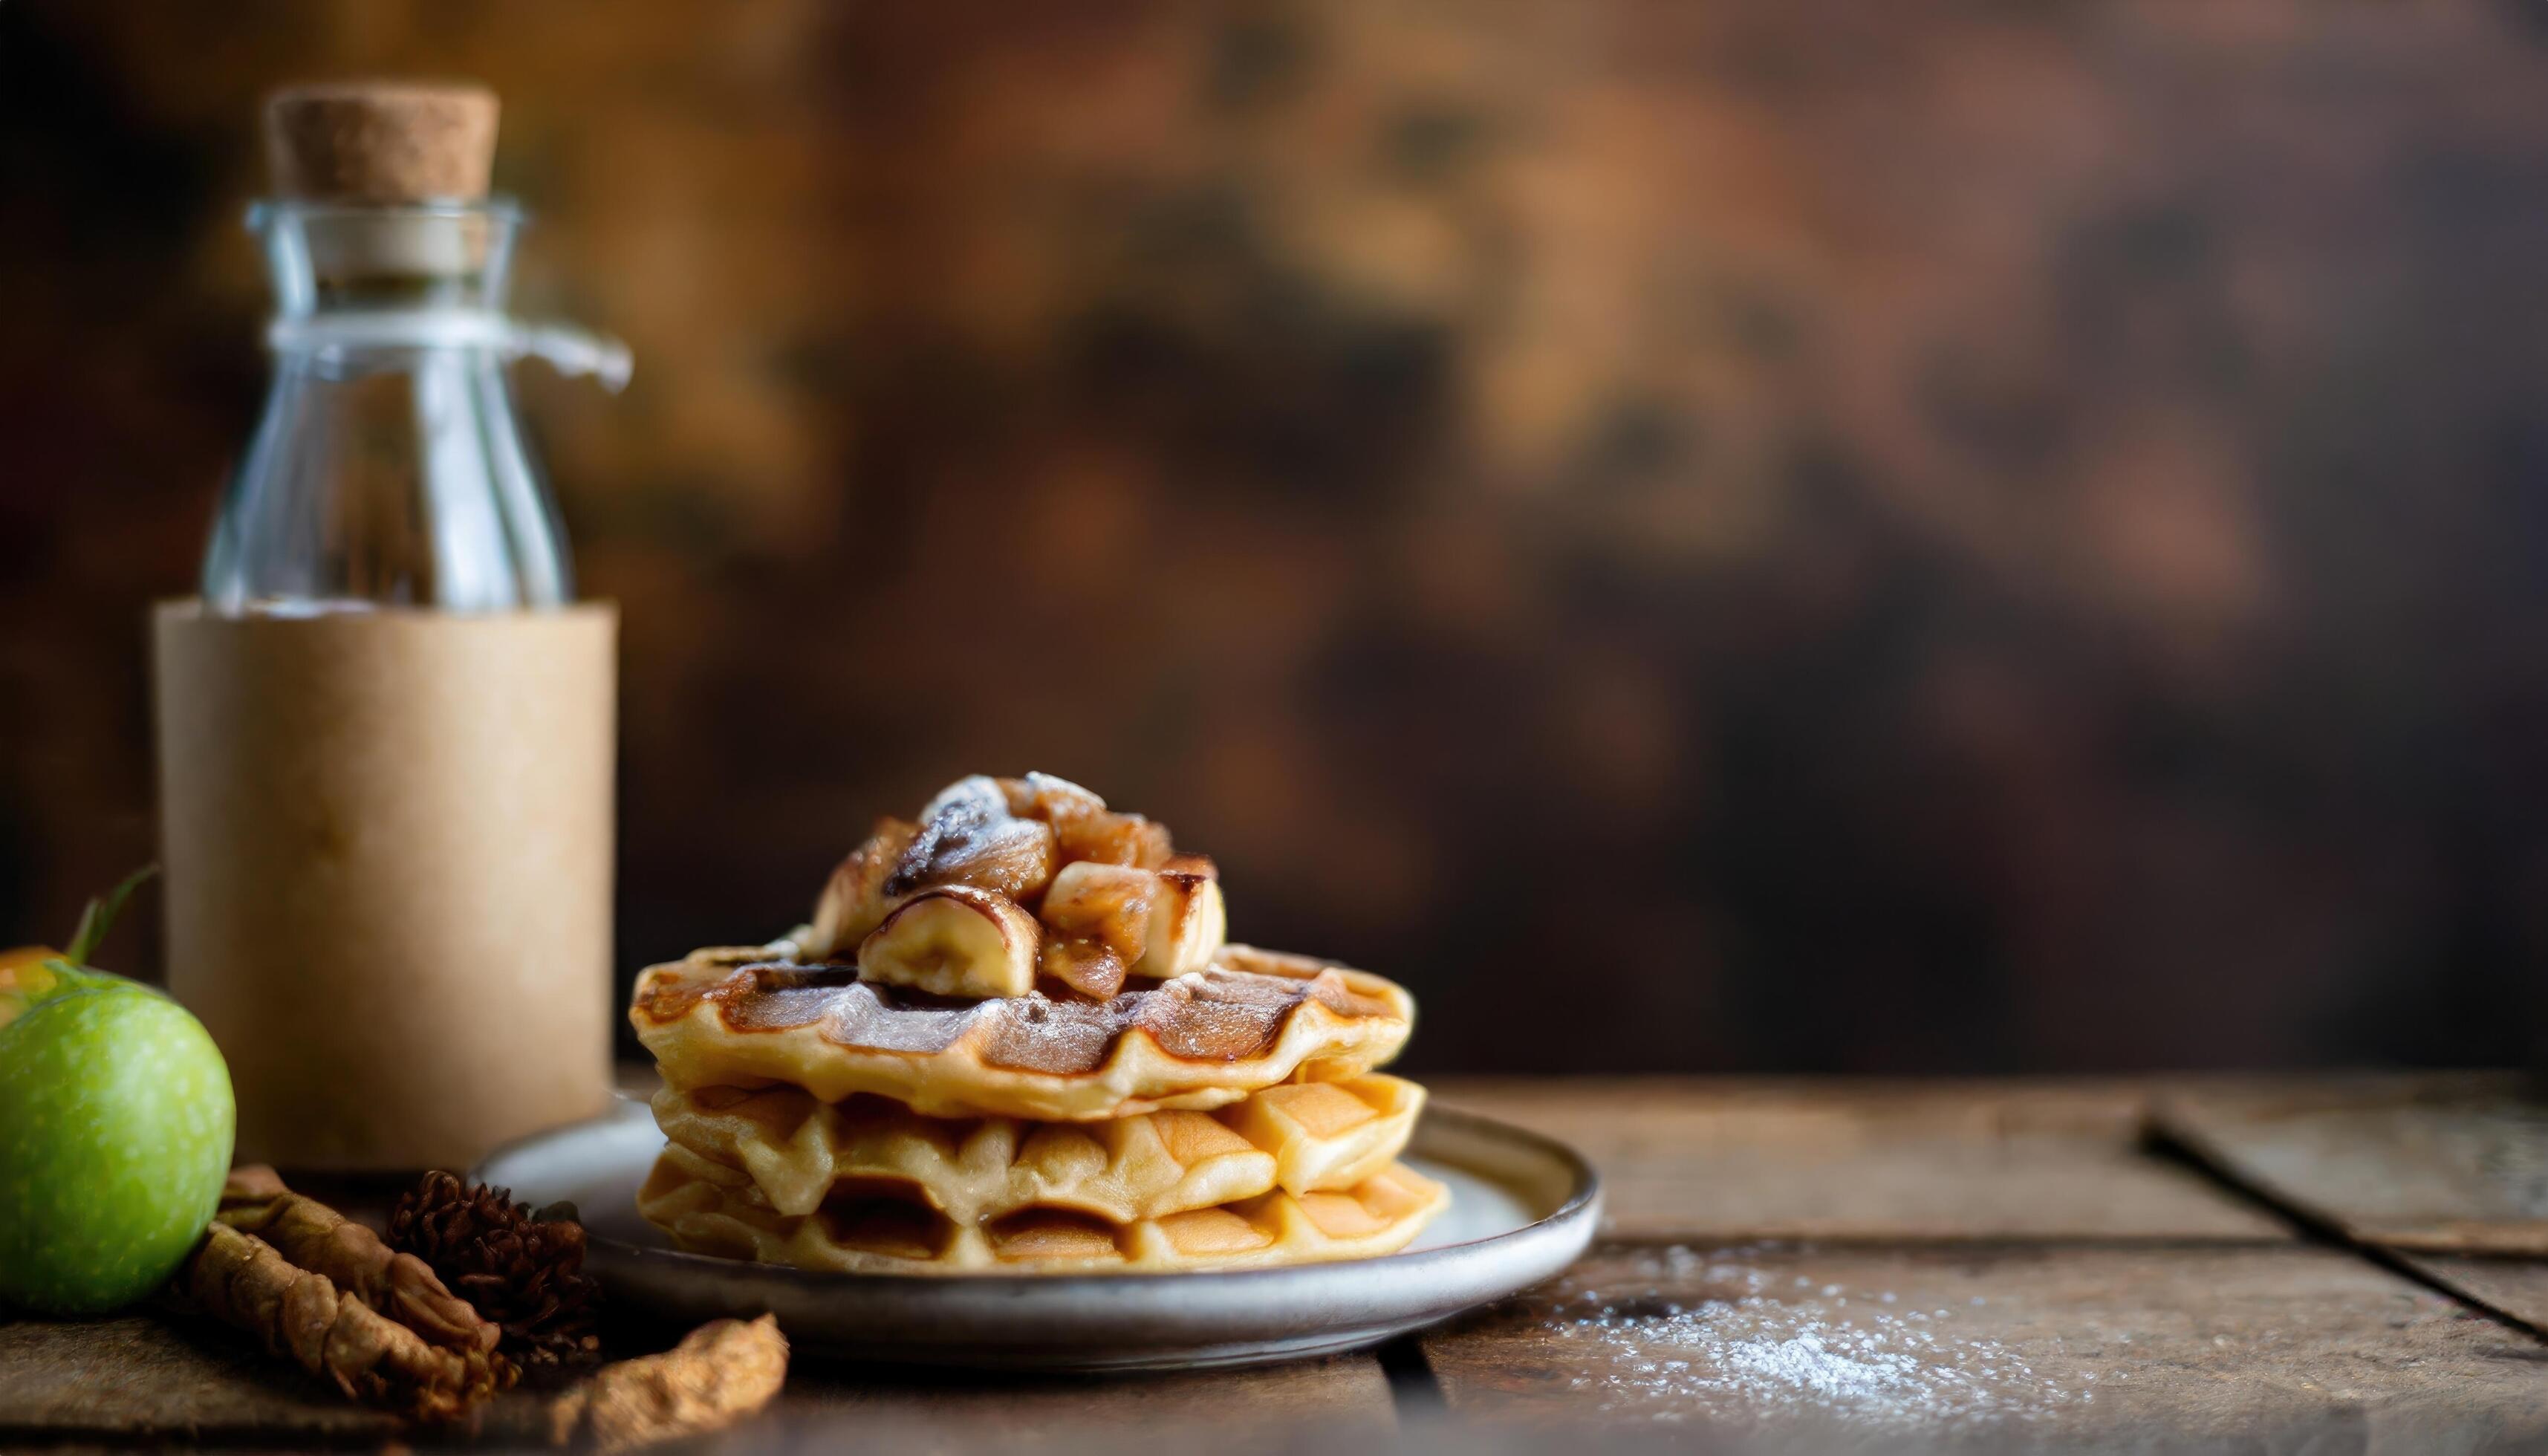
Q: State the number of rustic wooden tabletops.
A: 1